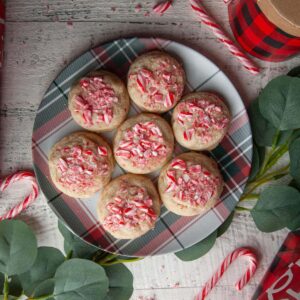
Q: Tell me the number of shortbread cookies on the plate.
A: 7